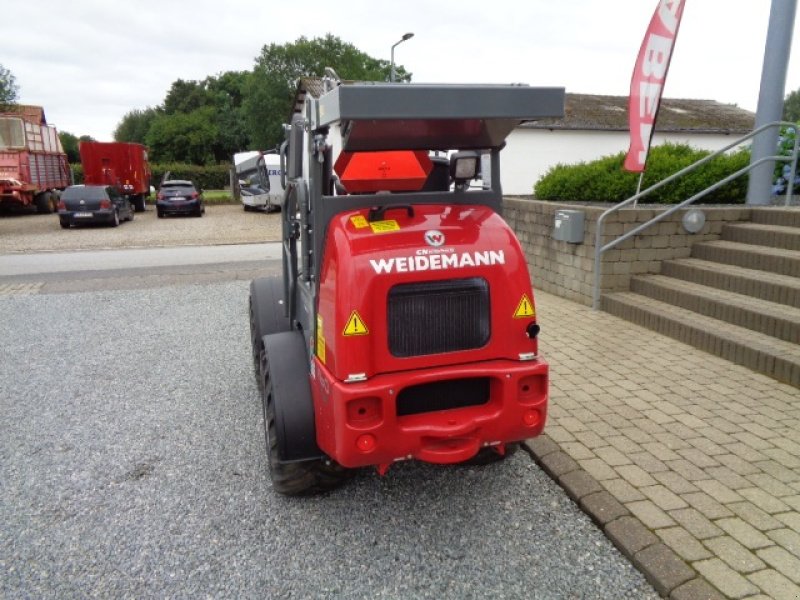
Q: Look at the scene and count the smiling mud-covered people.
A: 0